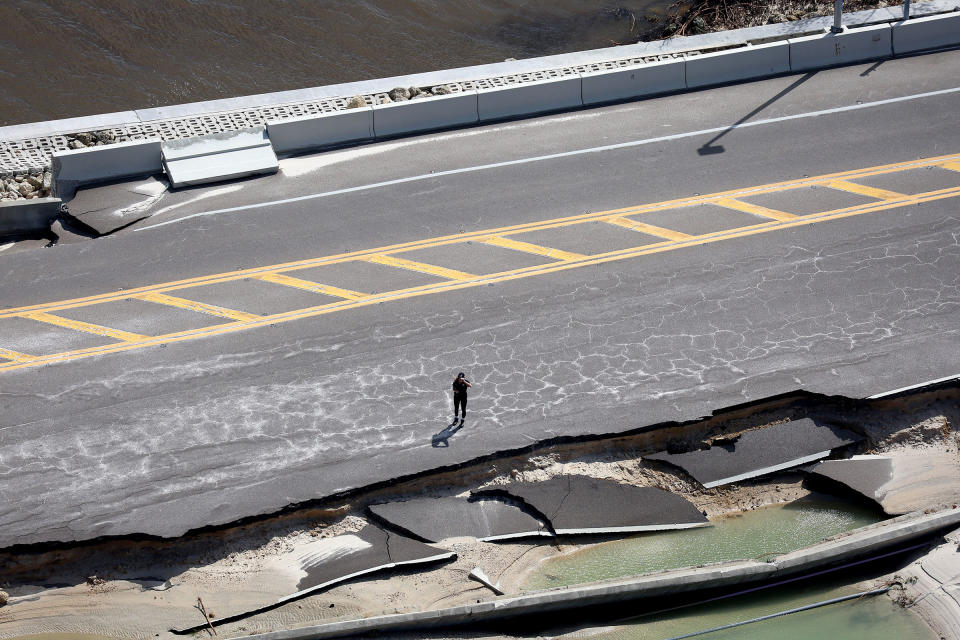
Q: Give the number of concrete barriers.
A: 10